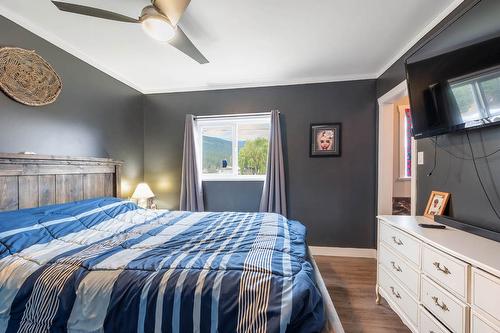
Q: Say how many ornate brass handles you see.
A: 5